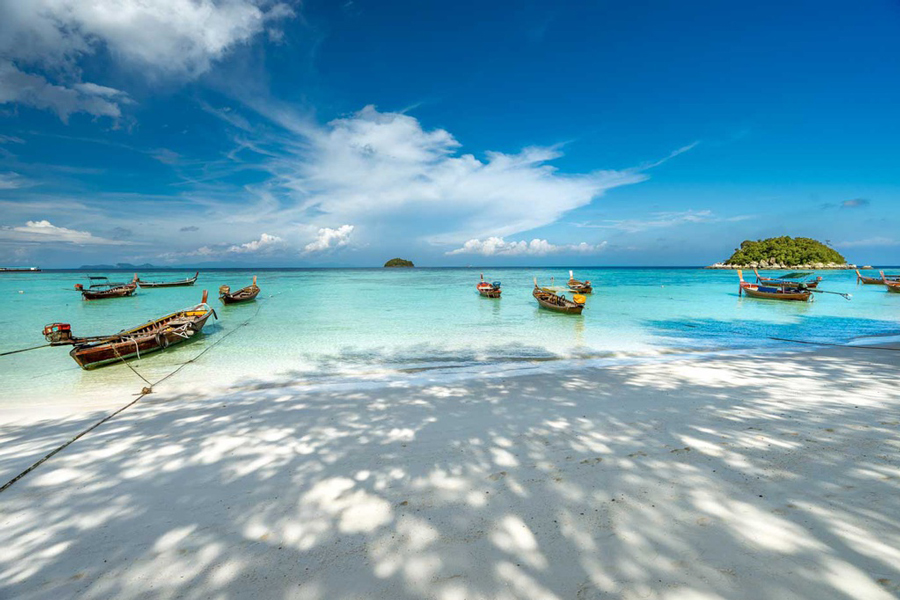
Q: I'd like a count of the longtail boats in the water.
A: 11